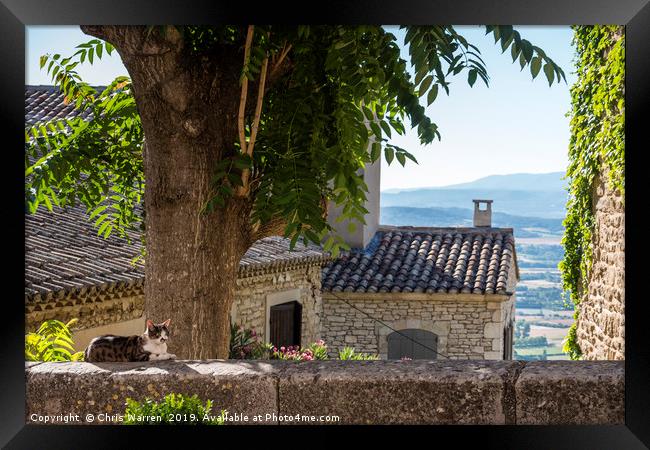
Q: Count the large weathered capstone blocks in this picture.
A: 3